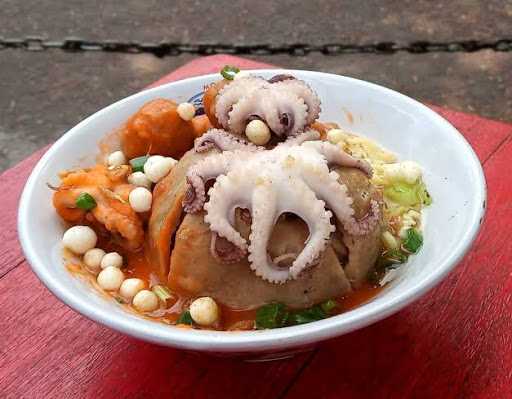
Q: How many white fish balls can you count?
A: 13